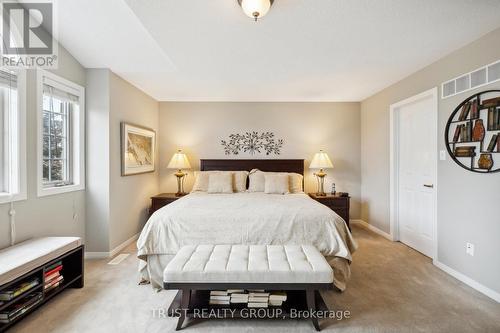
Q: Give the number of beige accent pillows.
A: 2